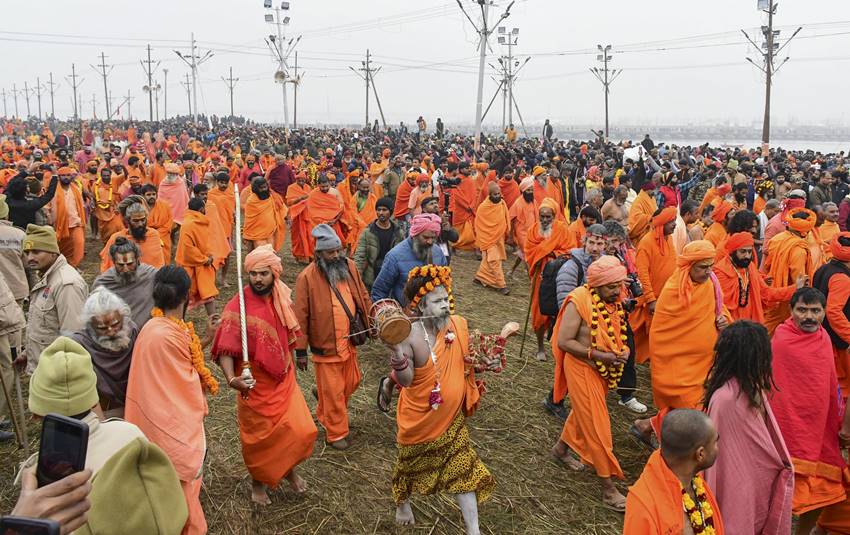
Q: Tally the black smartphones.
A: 2